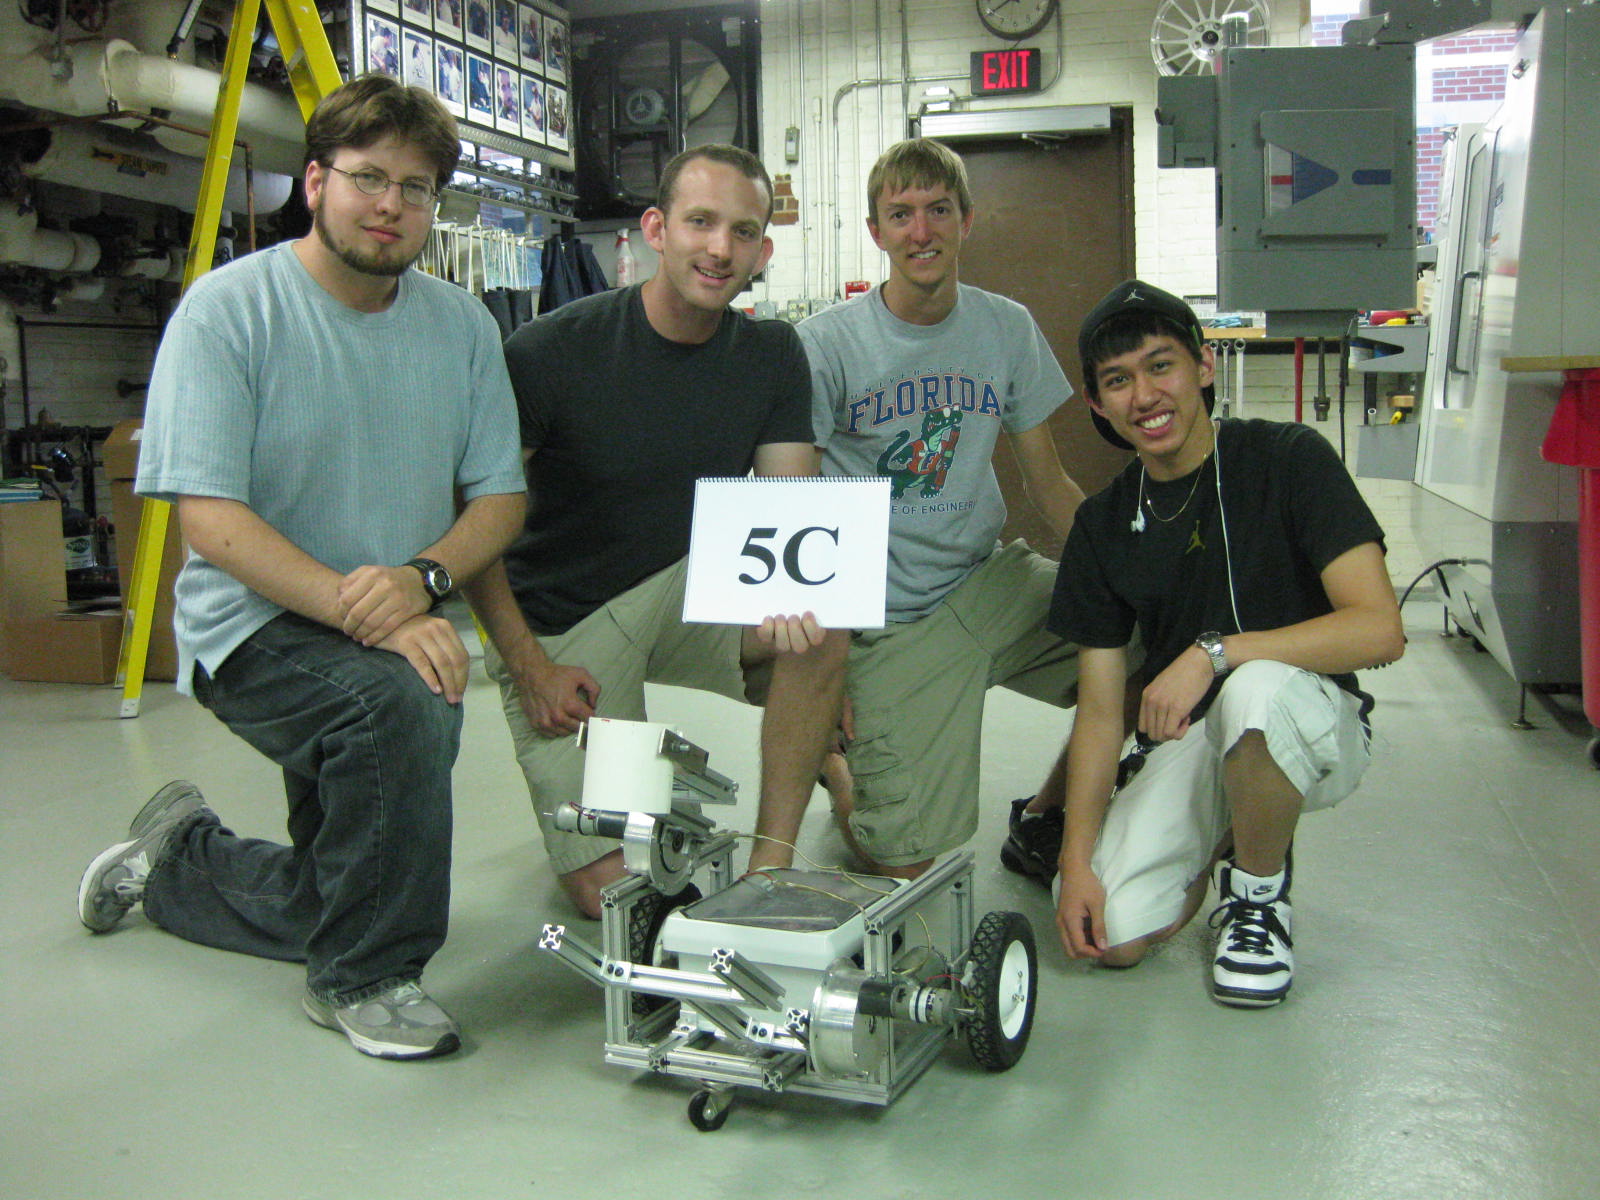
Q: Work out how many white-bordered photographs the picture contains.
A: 14